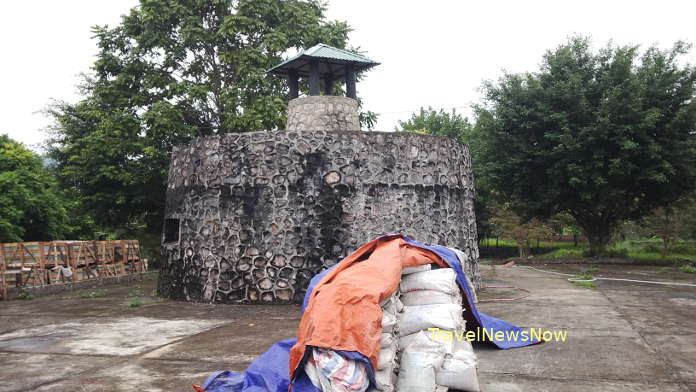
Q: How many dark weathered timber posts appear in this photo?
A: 4